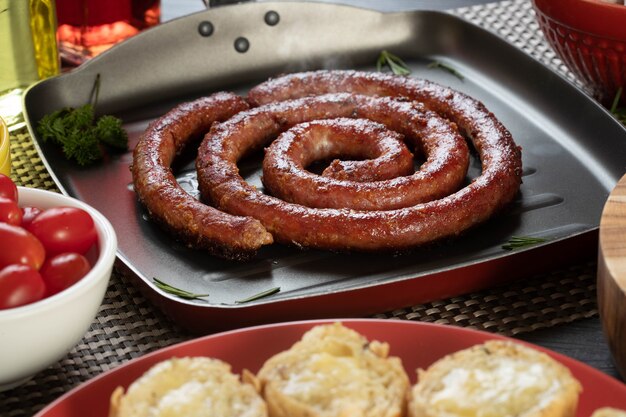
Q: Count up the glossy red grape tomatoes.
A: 7